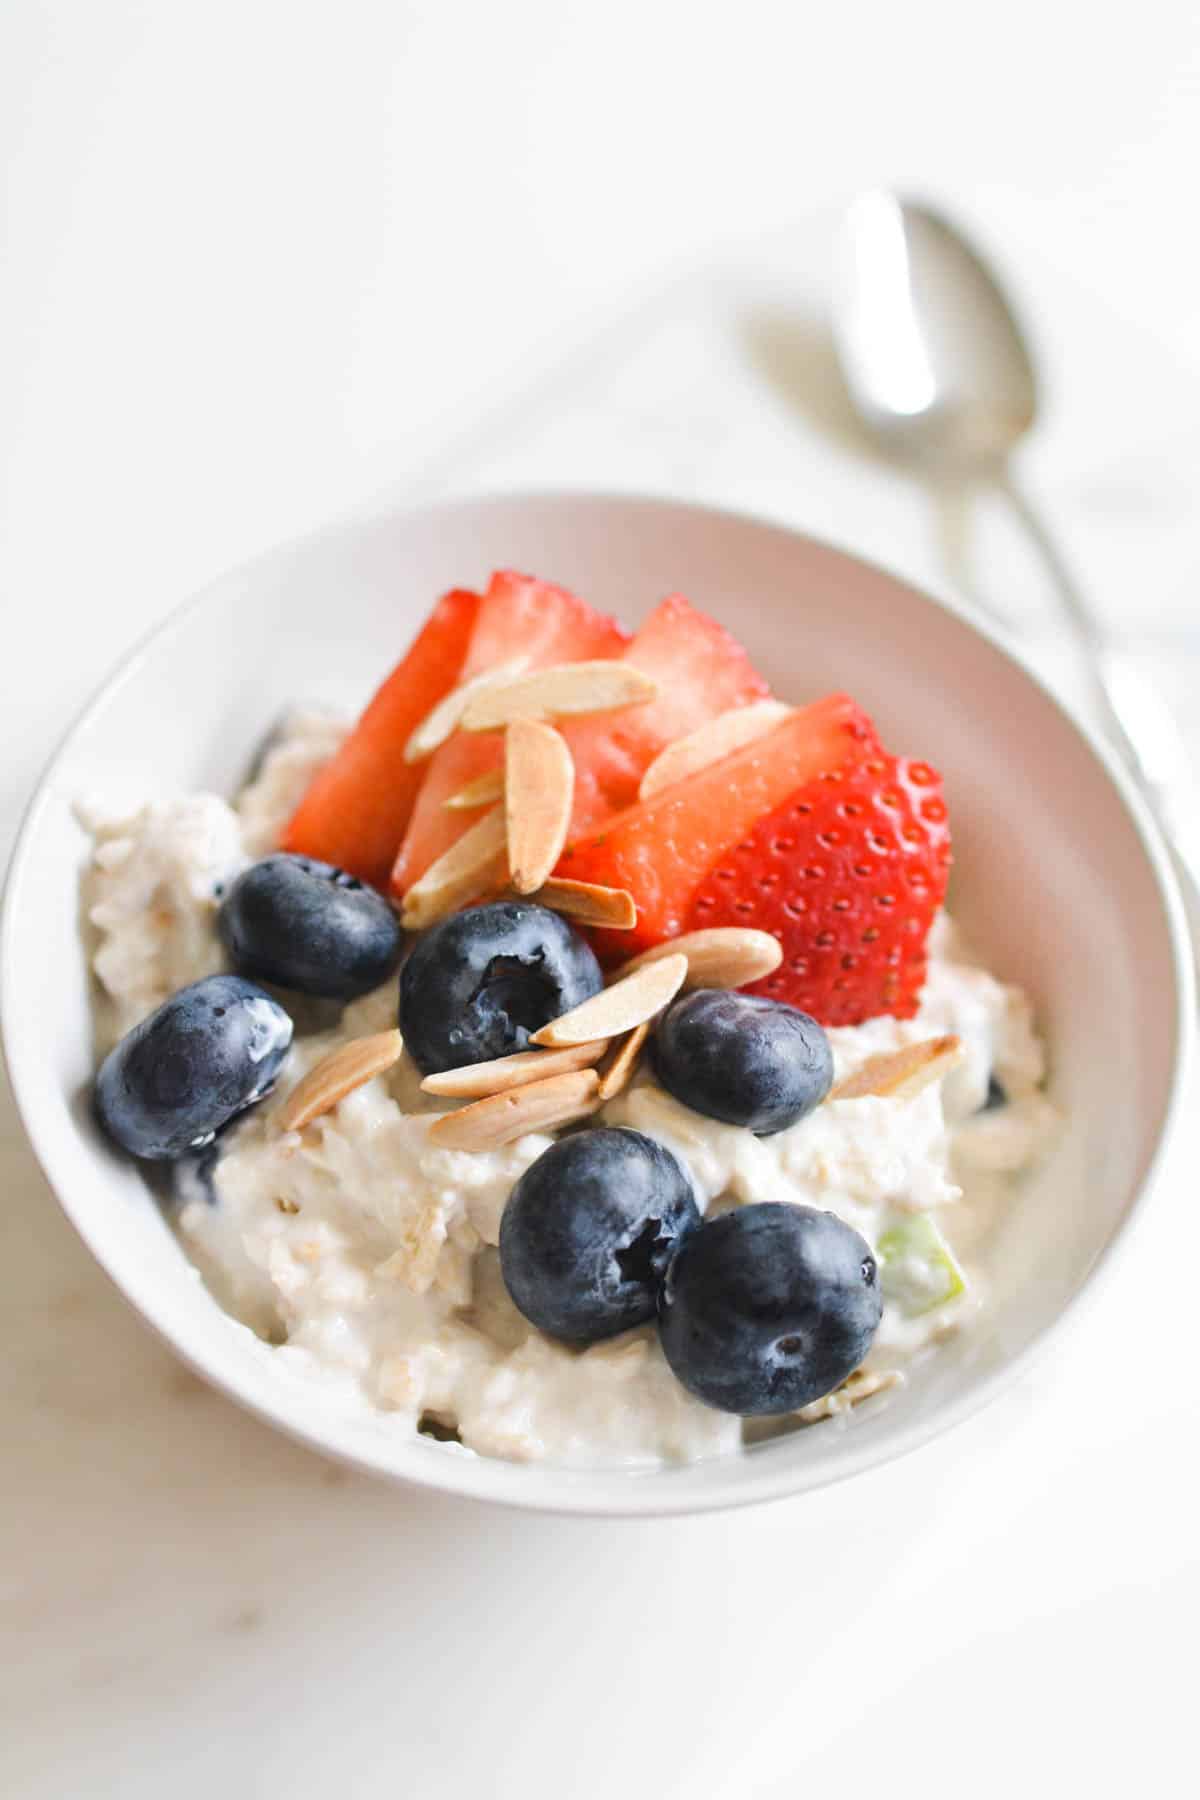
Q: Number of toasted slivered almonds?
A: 14